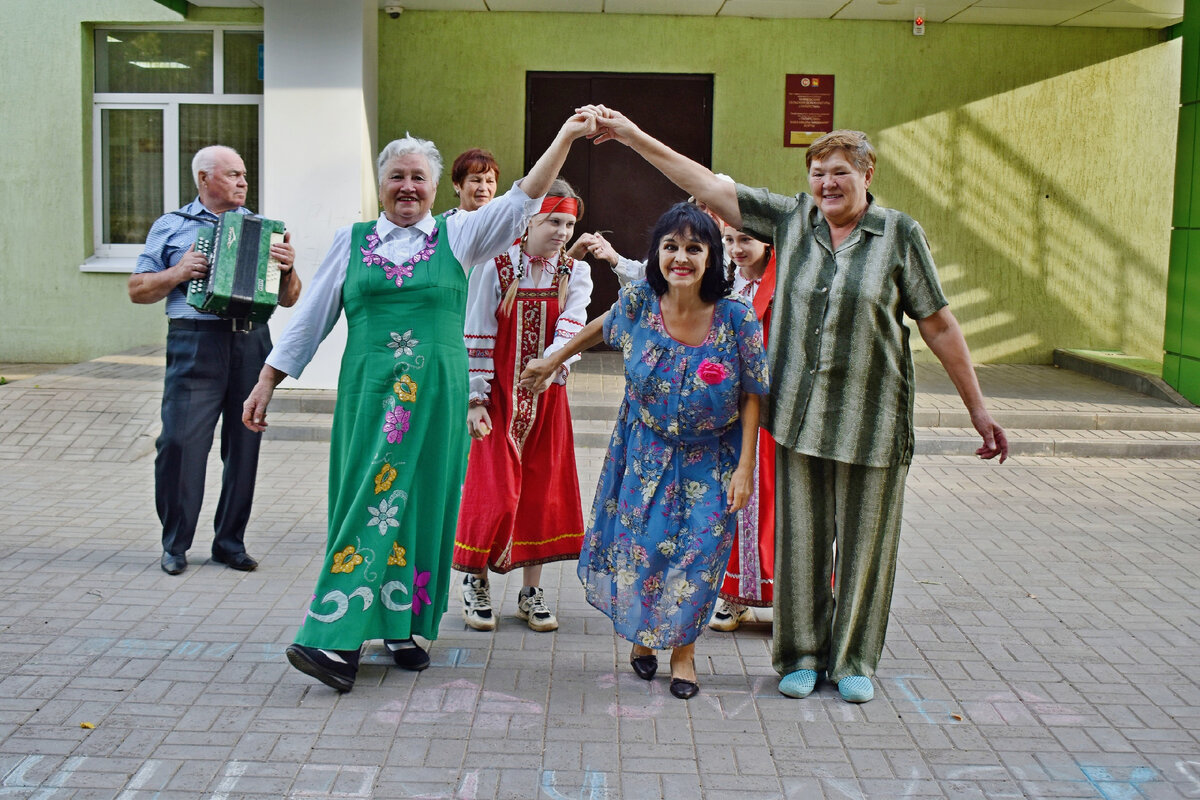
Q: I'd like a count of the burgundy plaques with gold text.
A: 1